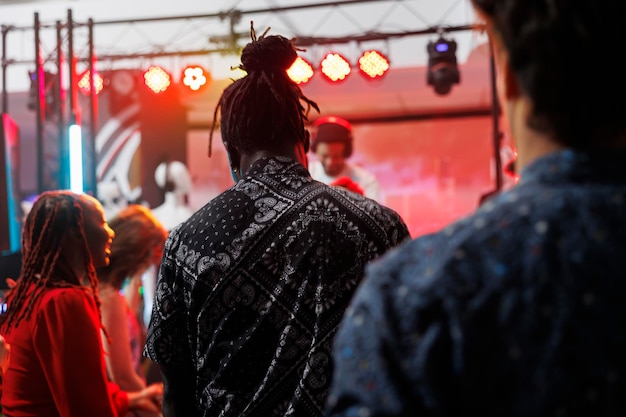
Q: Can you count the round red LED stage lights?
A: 6